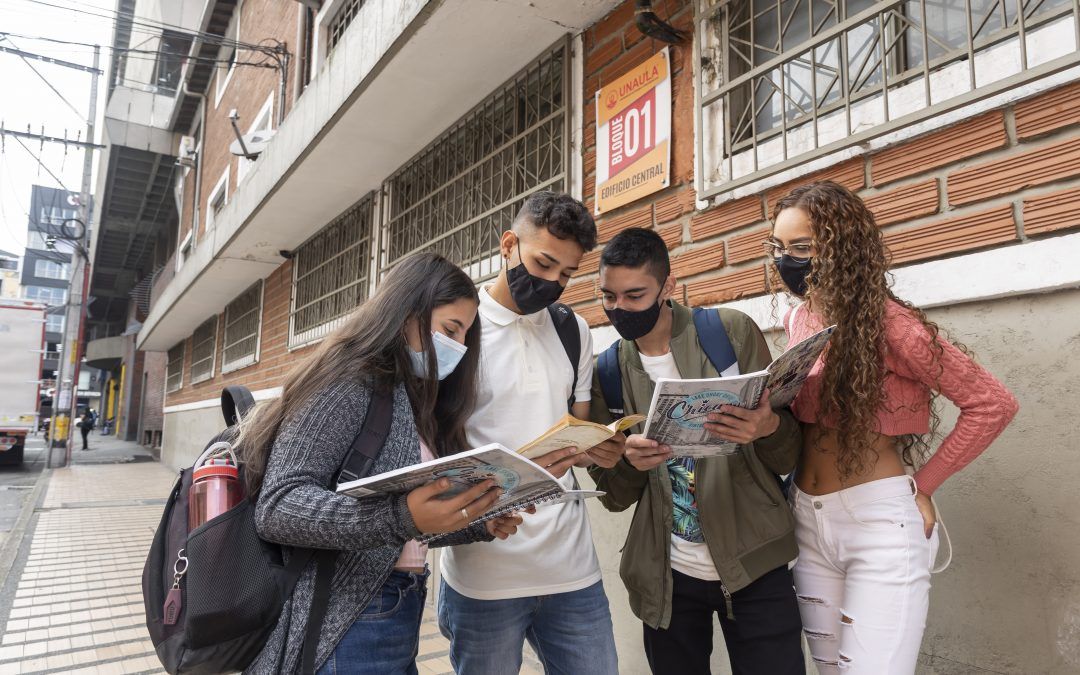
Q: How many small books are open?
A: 1